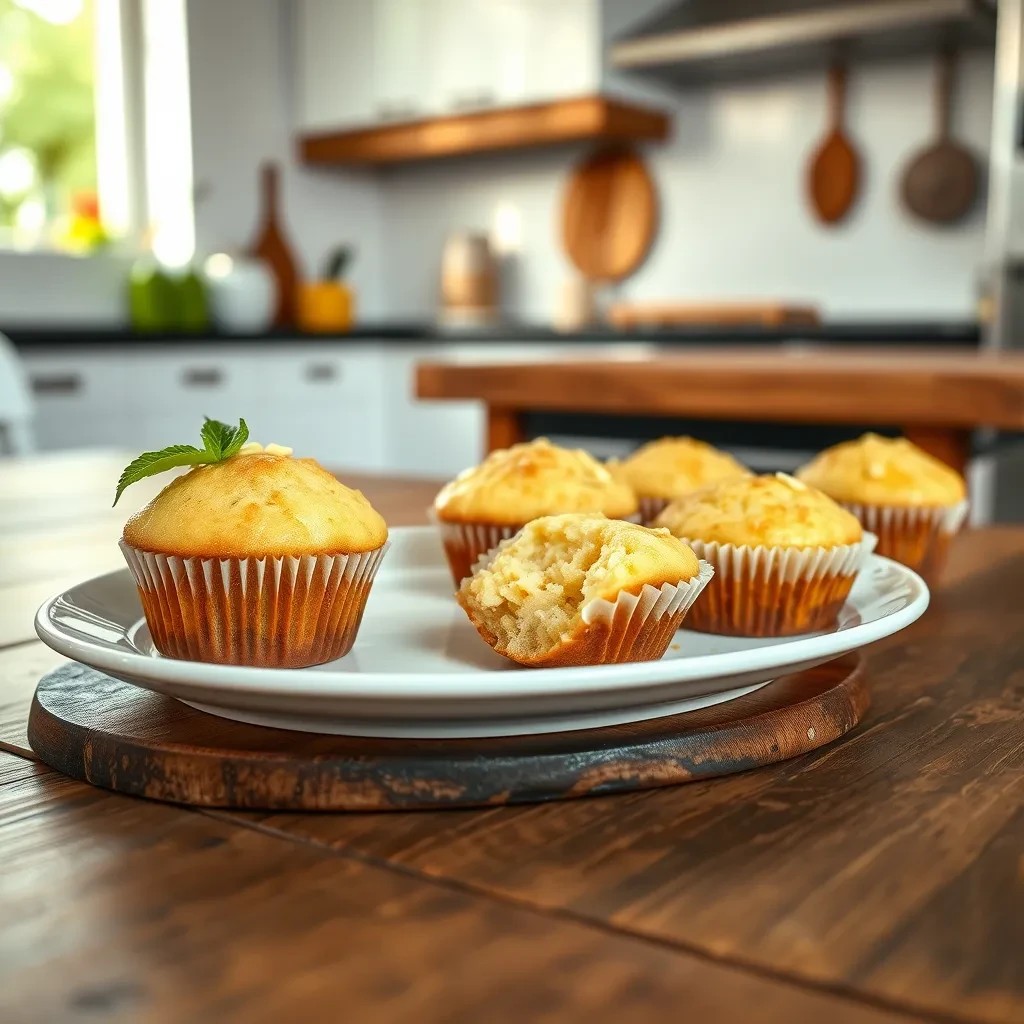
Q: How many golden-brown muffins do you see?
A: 6